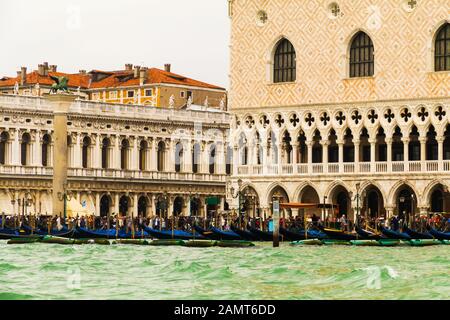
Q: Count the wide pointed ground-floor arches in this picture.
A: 7